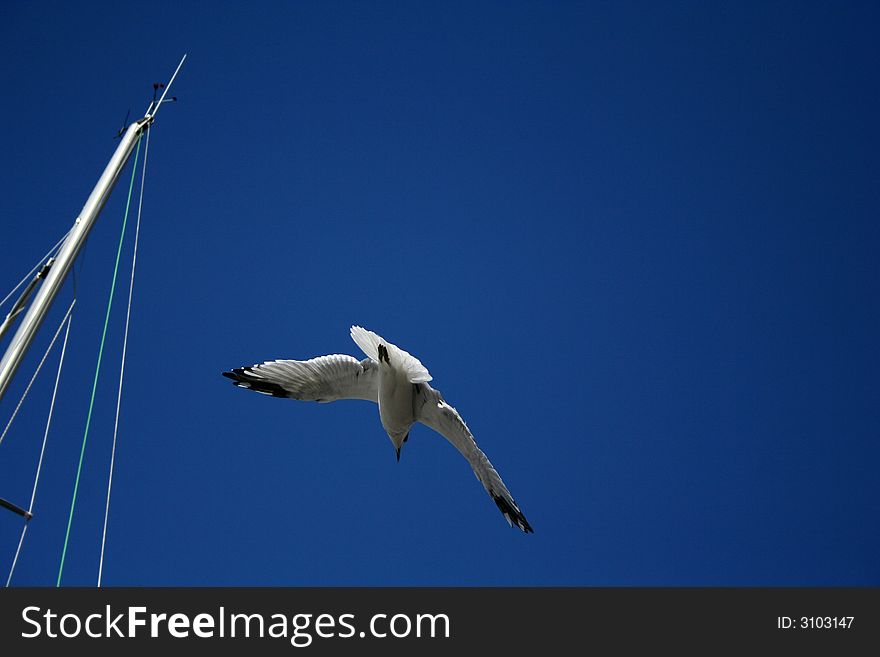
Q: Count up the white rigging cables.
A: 4